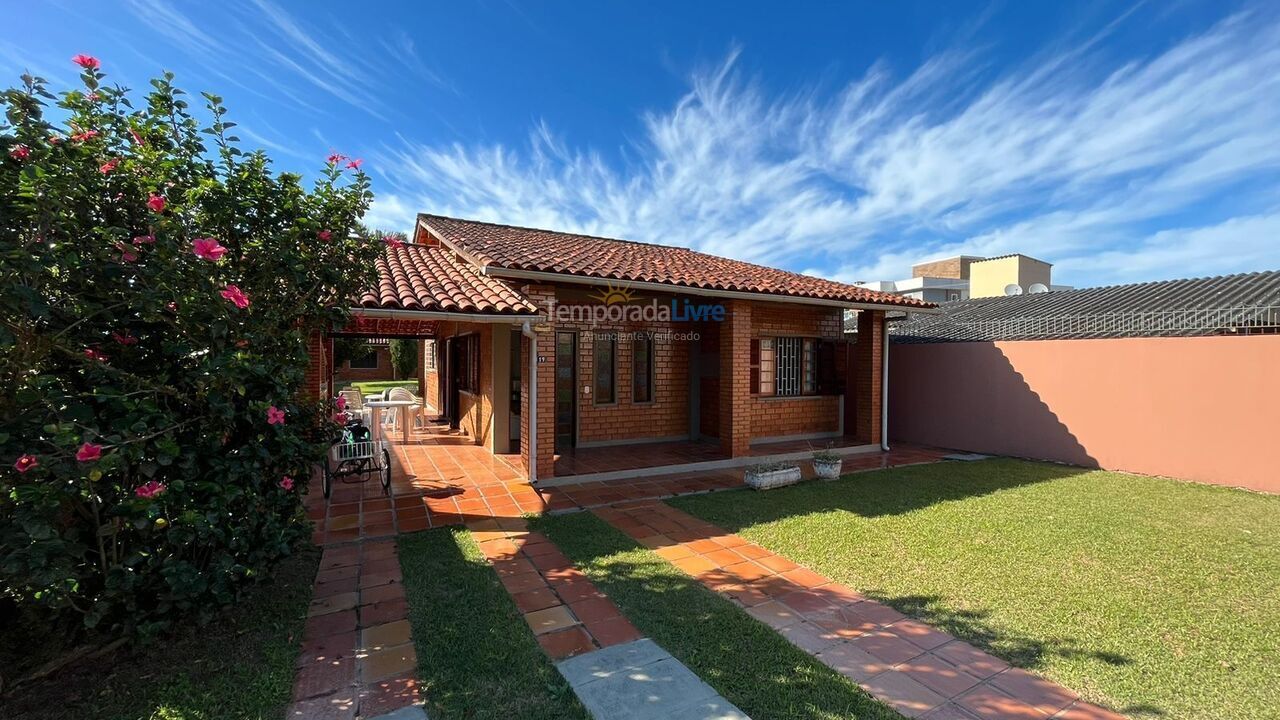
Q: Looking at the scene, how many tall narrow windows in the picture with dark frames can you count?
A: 2